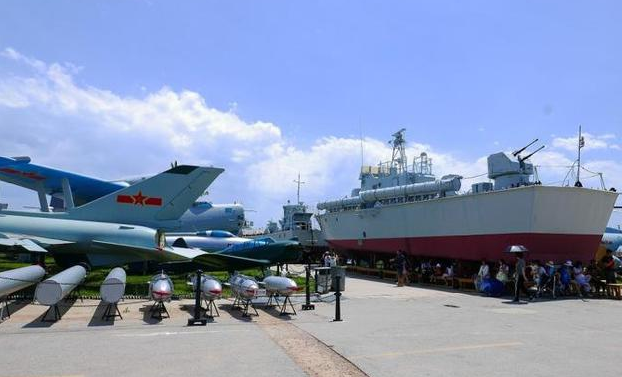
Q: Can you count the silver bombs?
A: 4